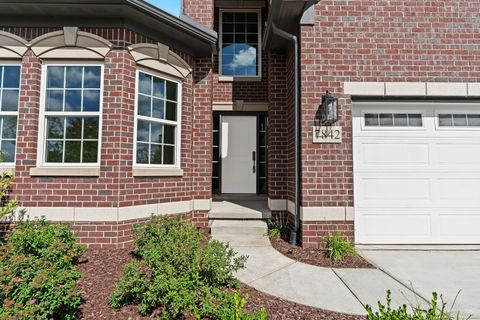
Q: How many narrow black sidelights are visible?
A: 2